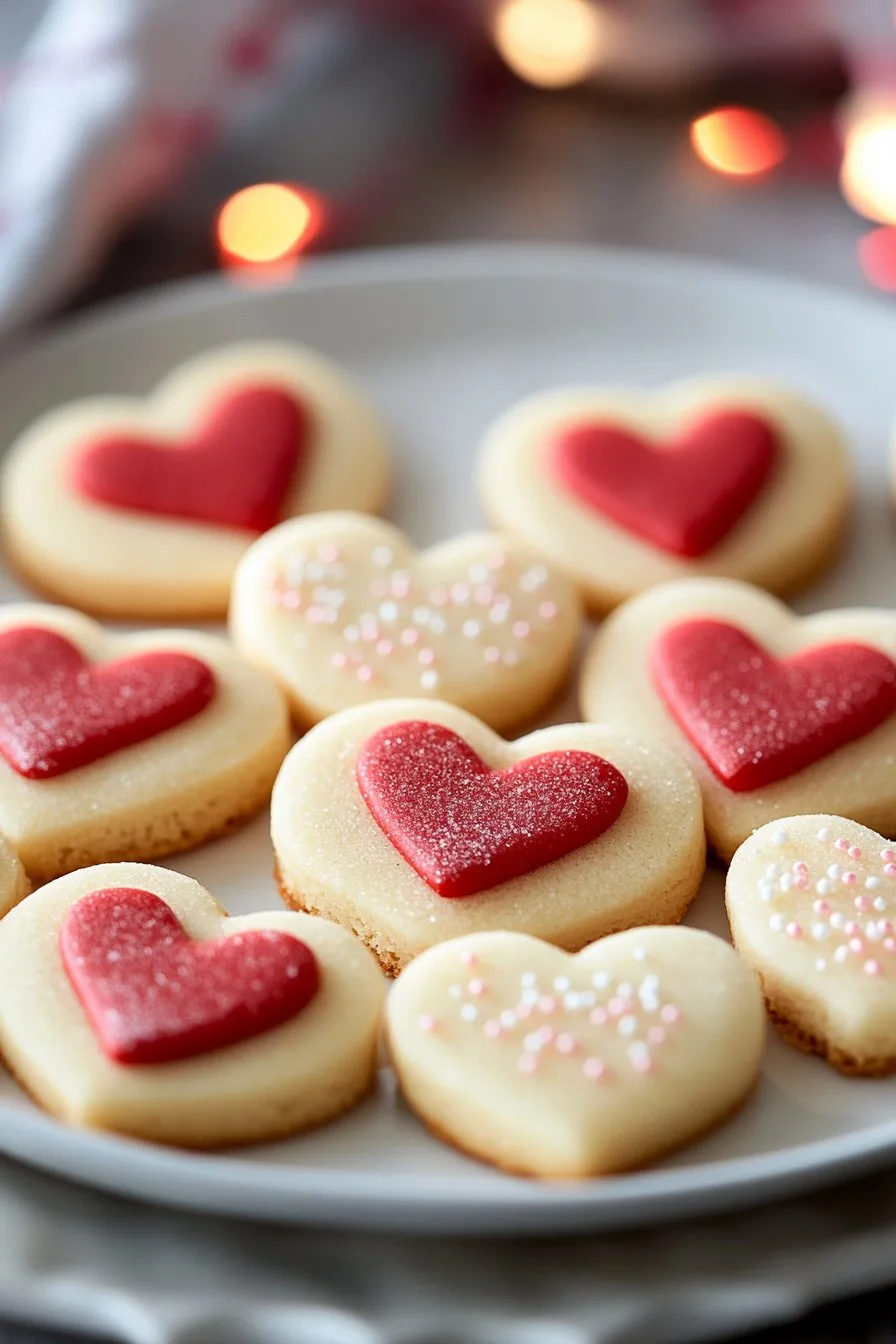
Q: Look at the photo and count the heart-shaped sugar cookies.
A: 9